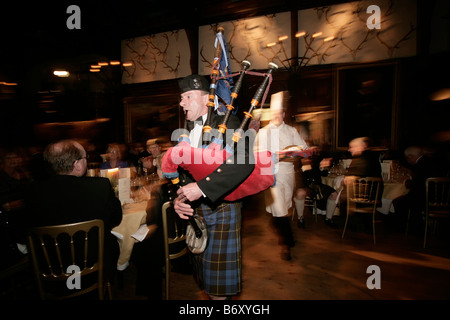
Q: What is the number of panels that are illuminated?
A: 3